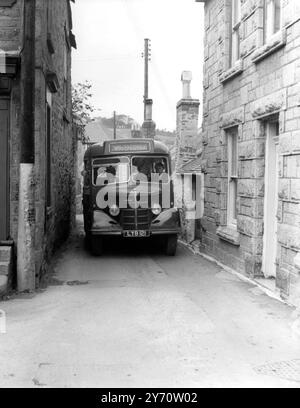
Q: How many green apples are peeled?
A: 0